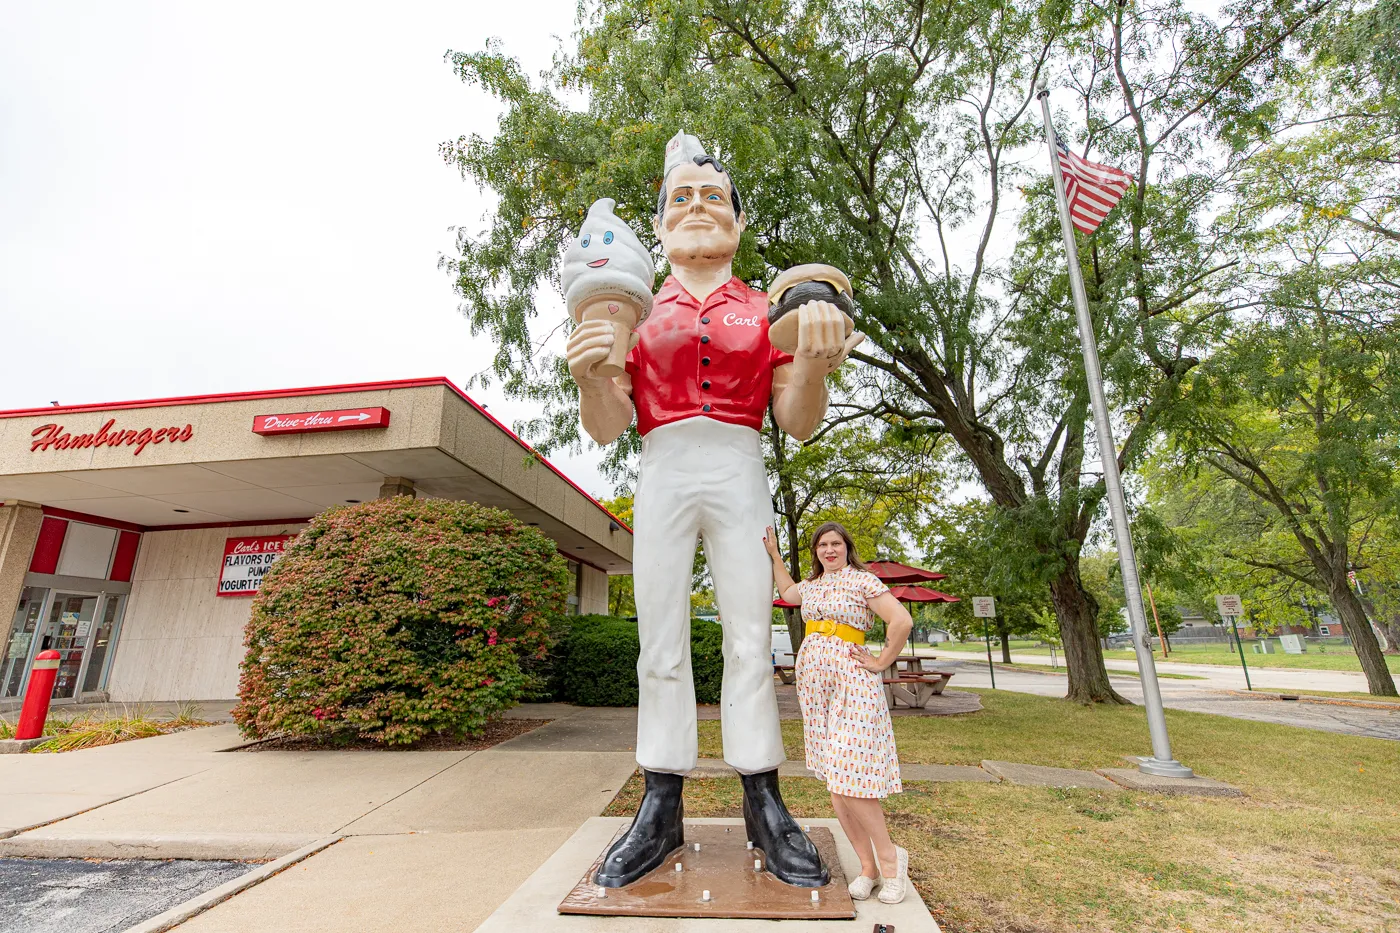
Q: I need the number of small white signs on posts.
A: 2